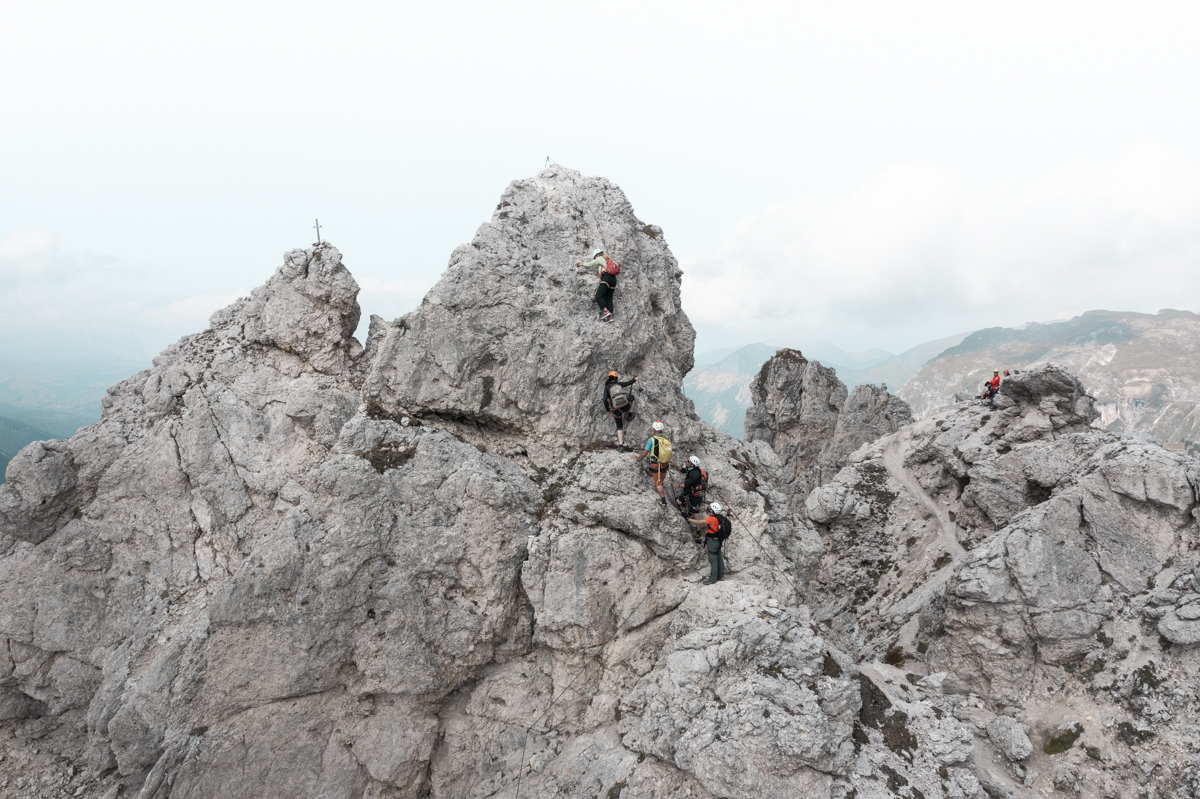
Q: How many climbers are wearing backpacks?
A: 5